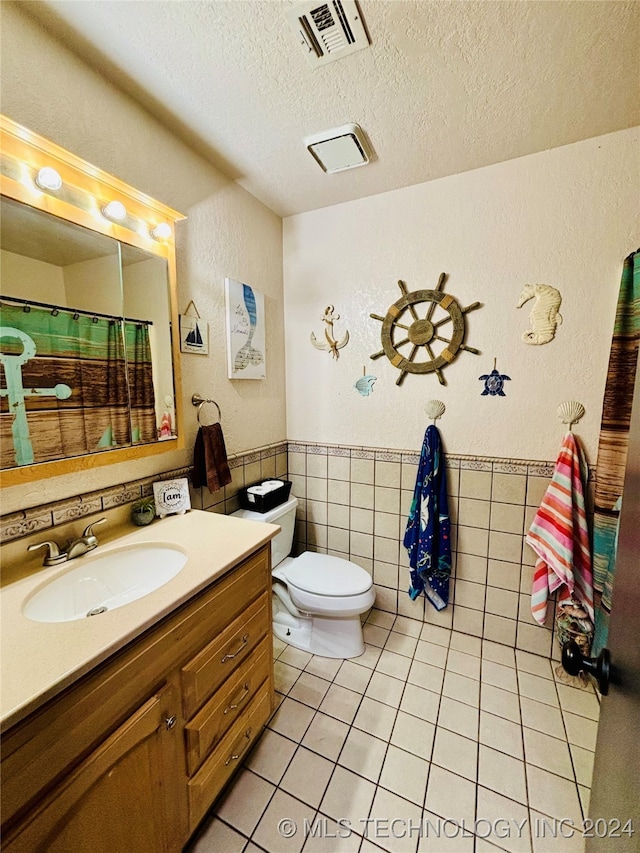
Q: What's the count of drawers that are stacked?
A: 3